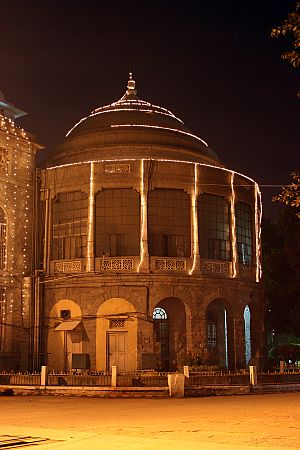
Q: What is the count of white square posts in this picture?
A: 4